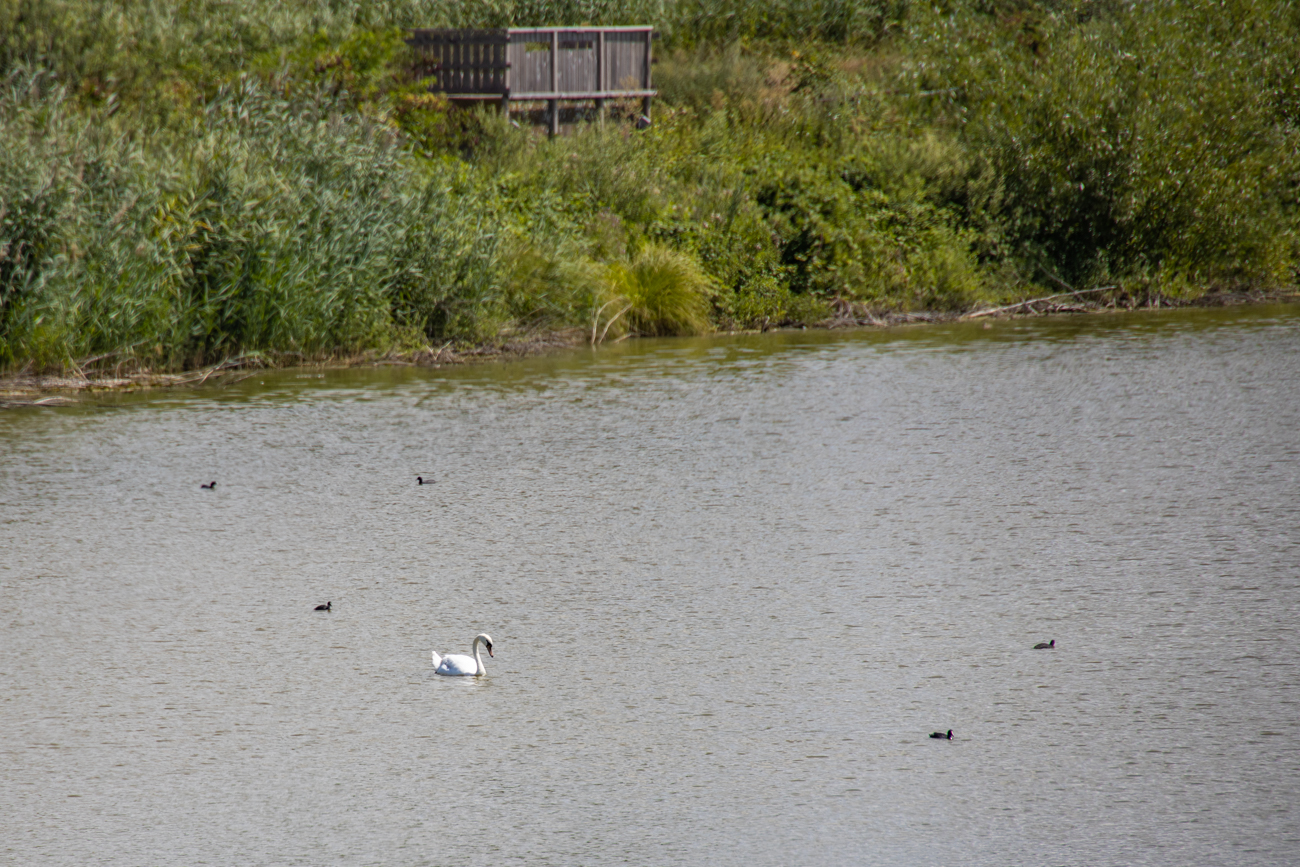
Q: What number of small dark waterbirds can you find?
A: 5